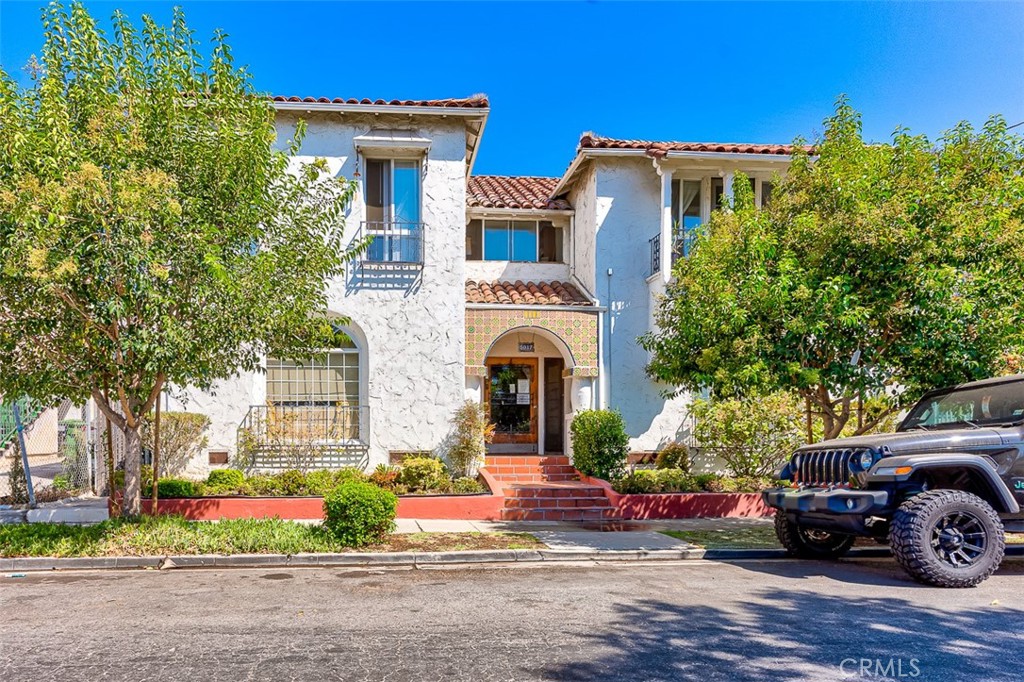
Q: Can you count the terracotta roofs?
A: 4